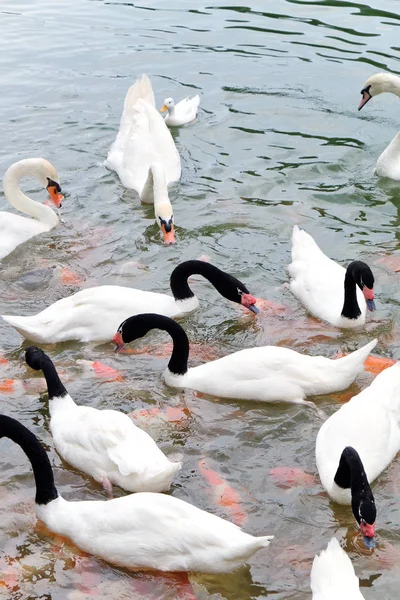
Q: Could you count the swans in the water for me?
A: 10